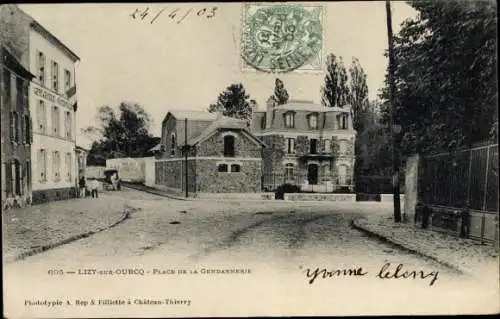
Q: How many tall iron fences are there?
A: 1